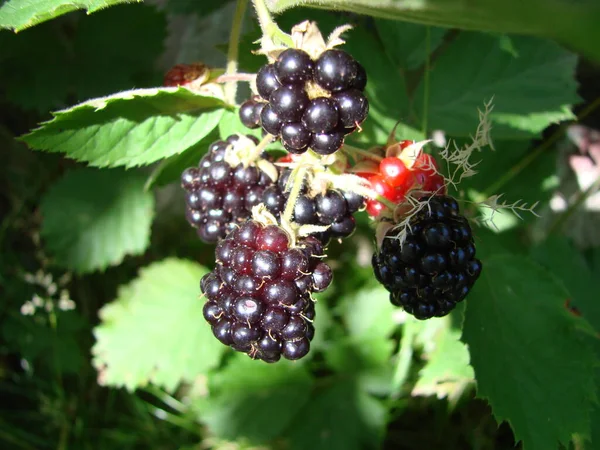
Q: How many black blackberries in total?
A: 5